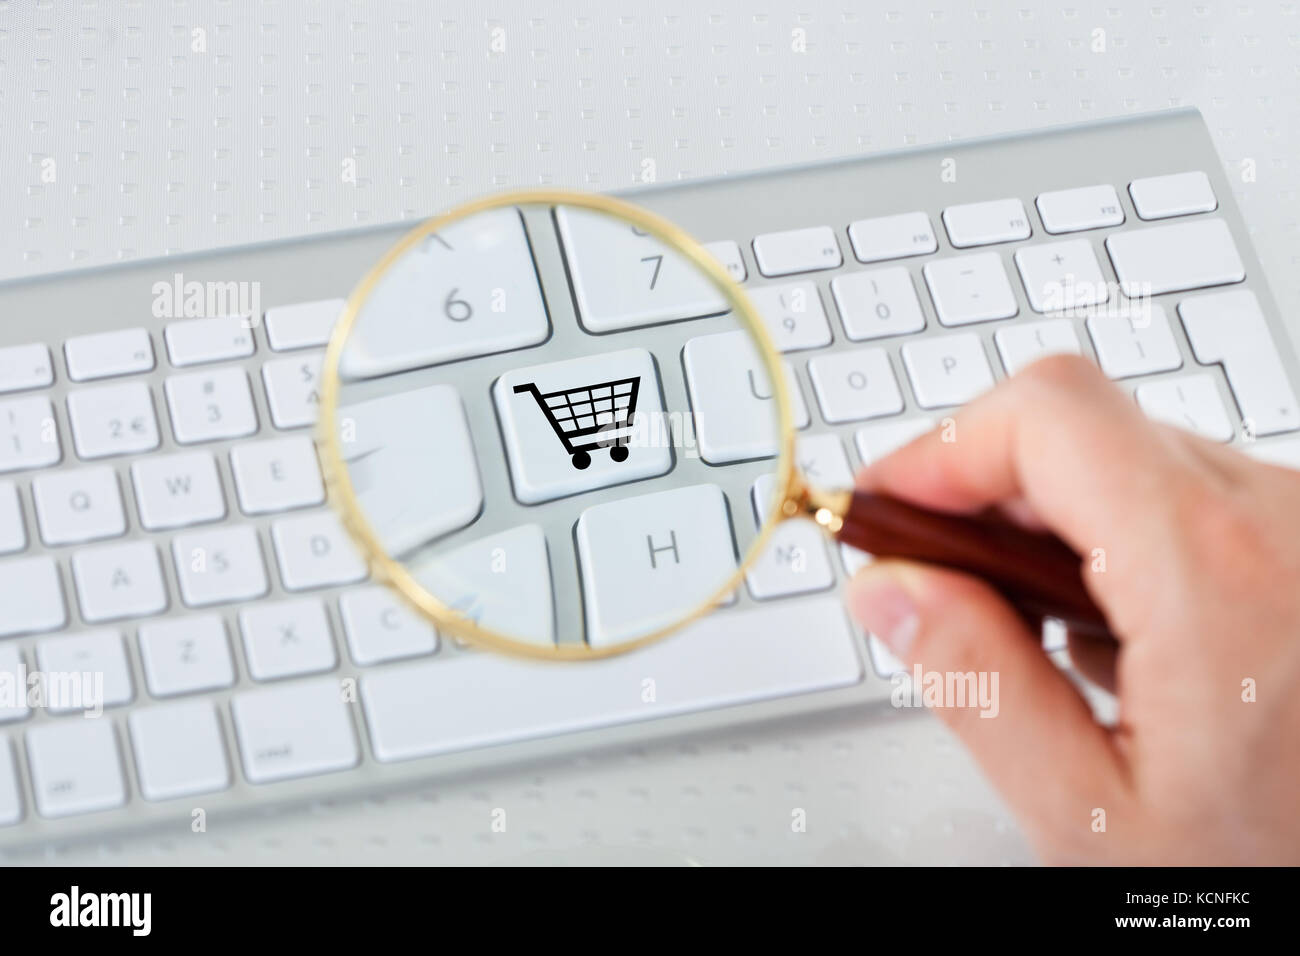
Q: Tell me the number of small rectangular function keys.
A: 10